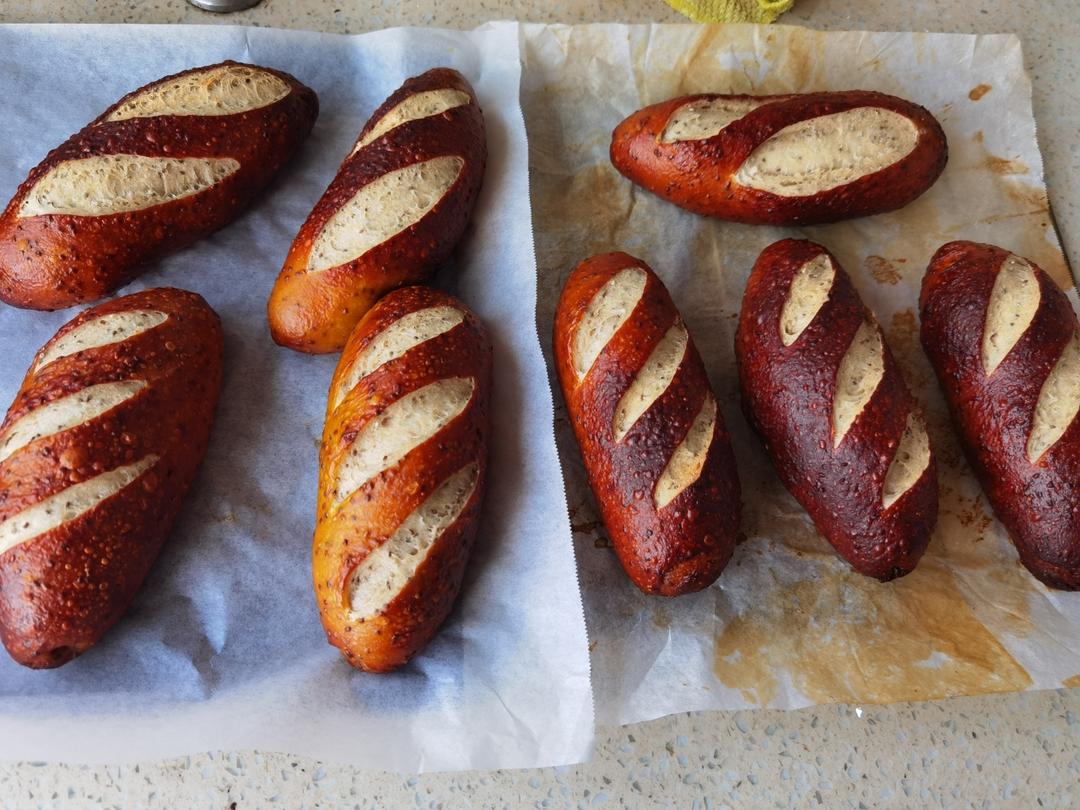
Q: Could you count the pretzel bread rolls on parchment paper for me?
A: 8